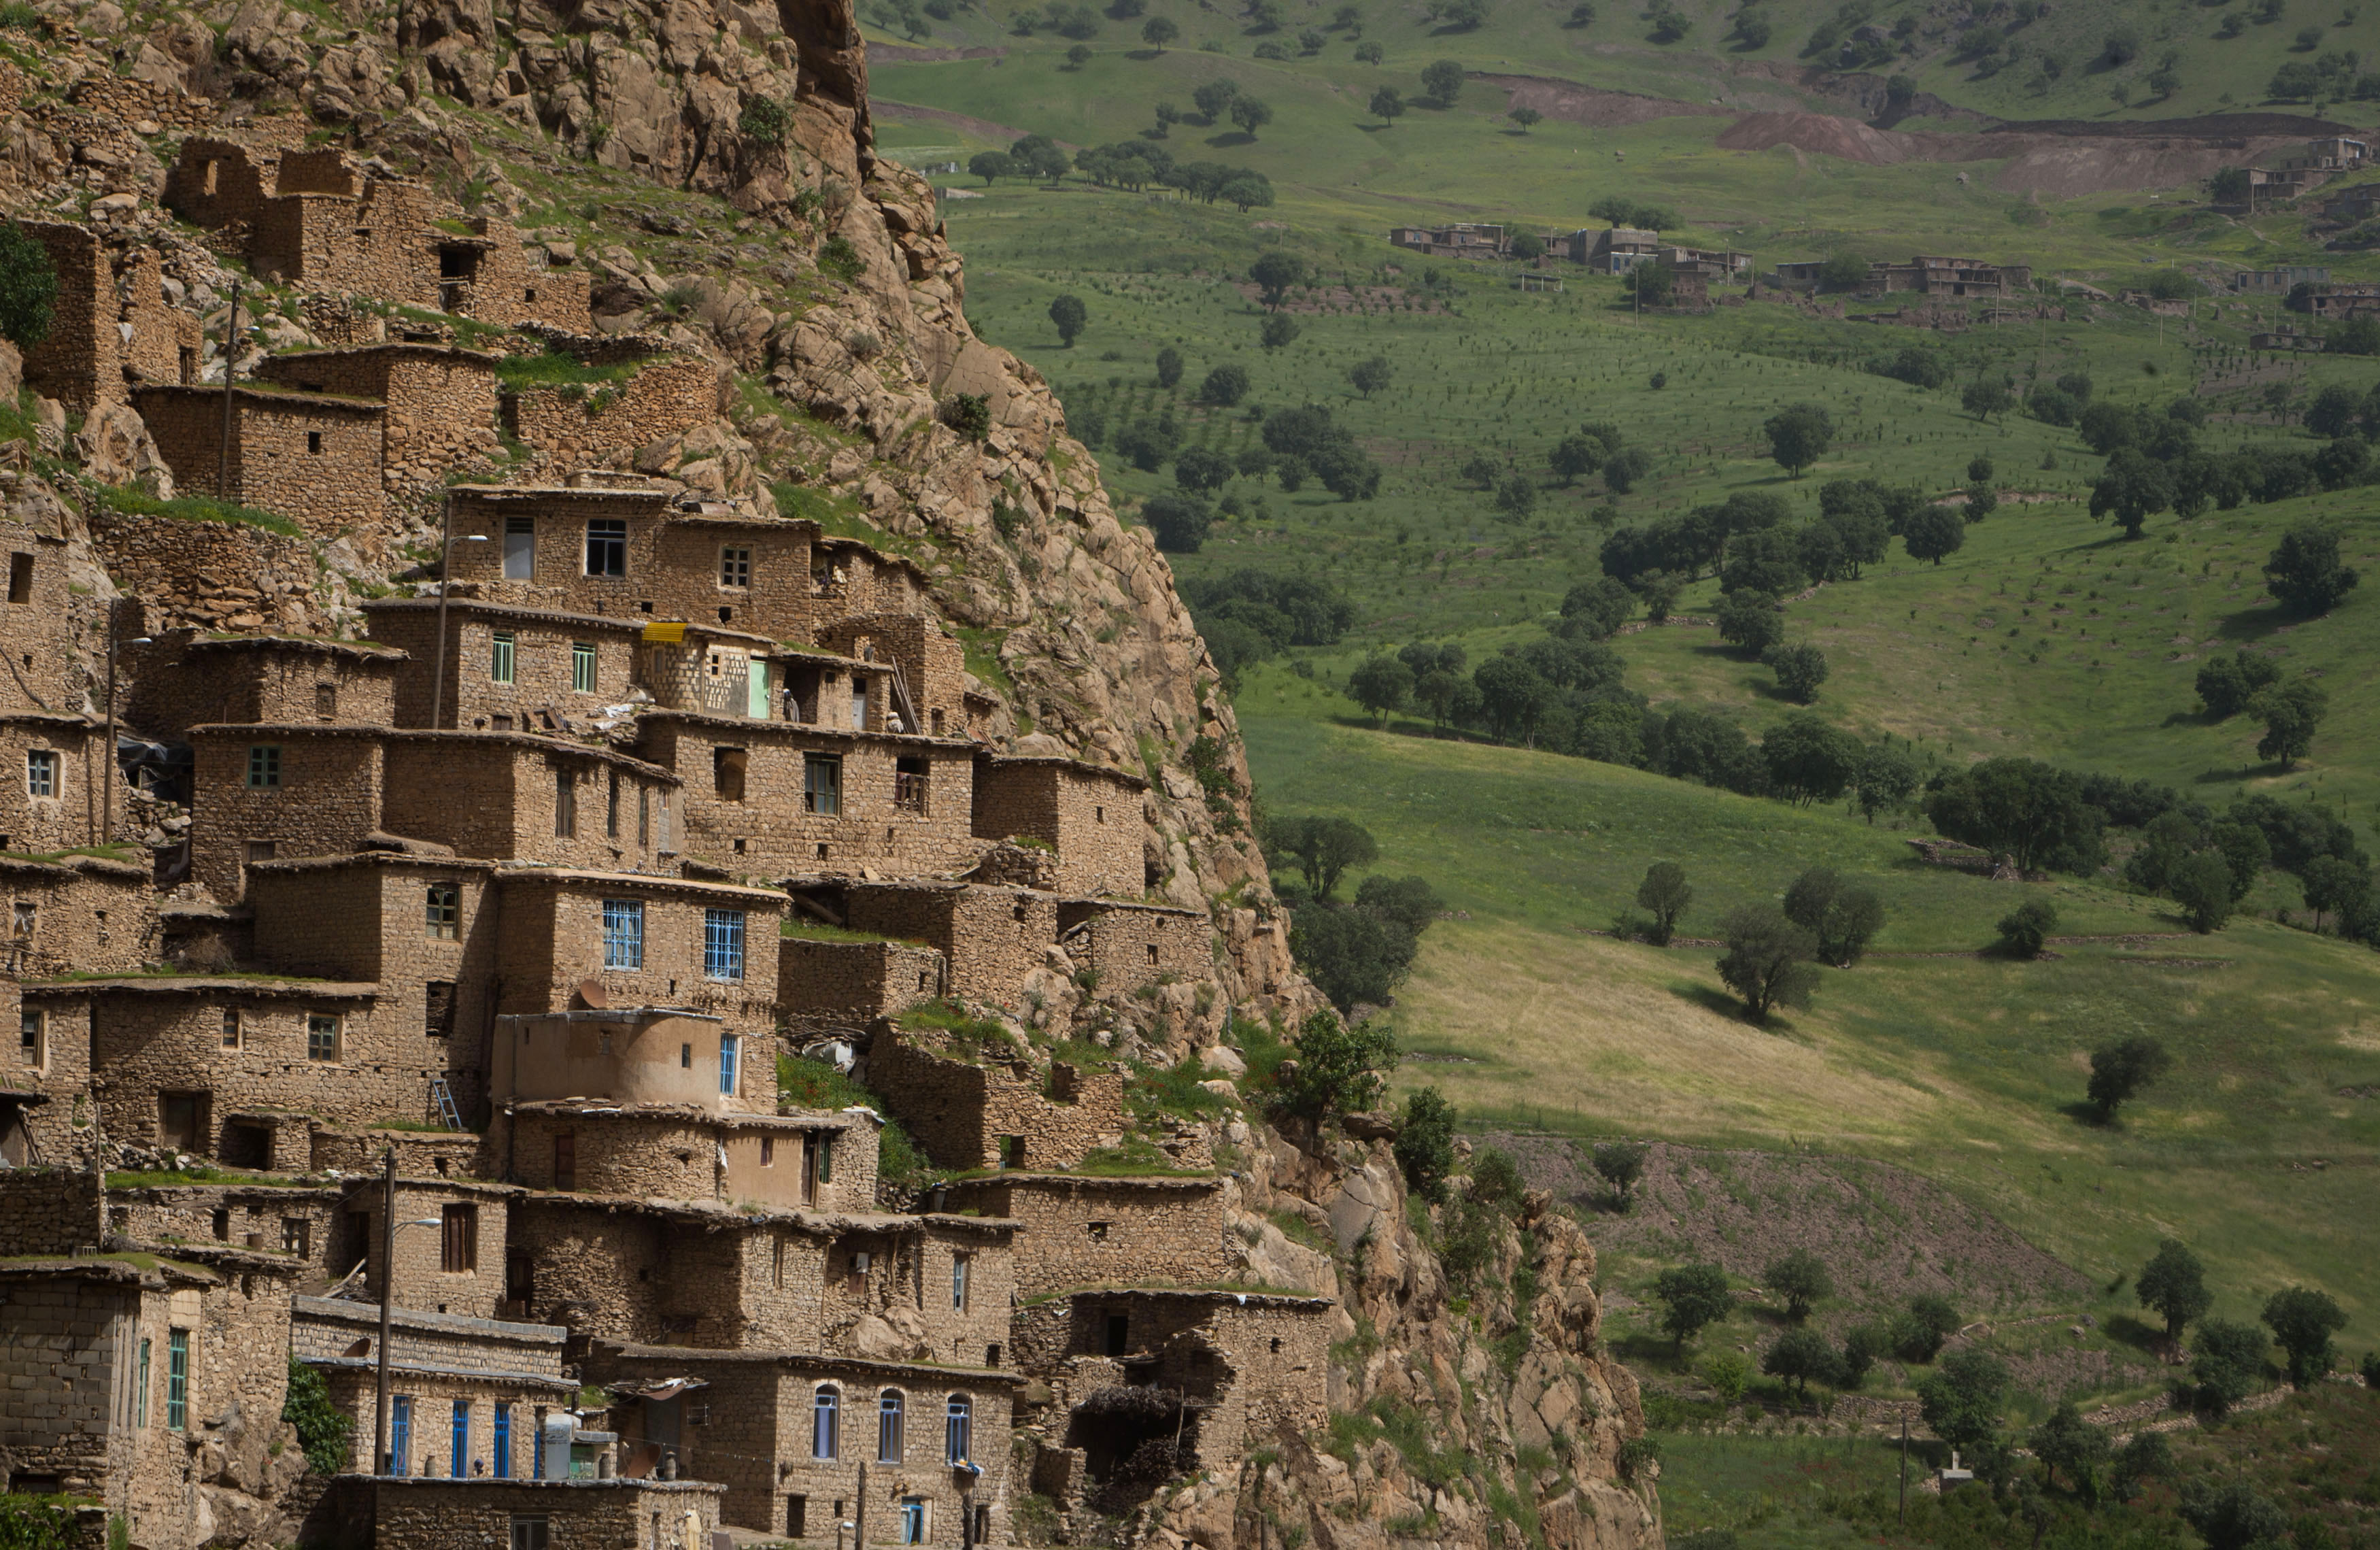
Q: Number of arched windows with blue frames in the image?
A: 3